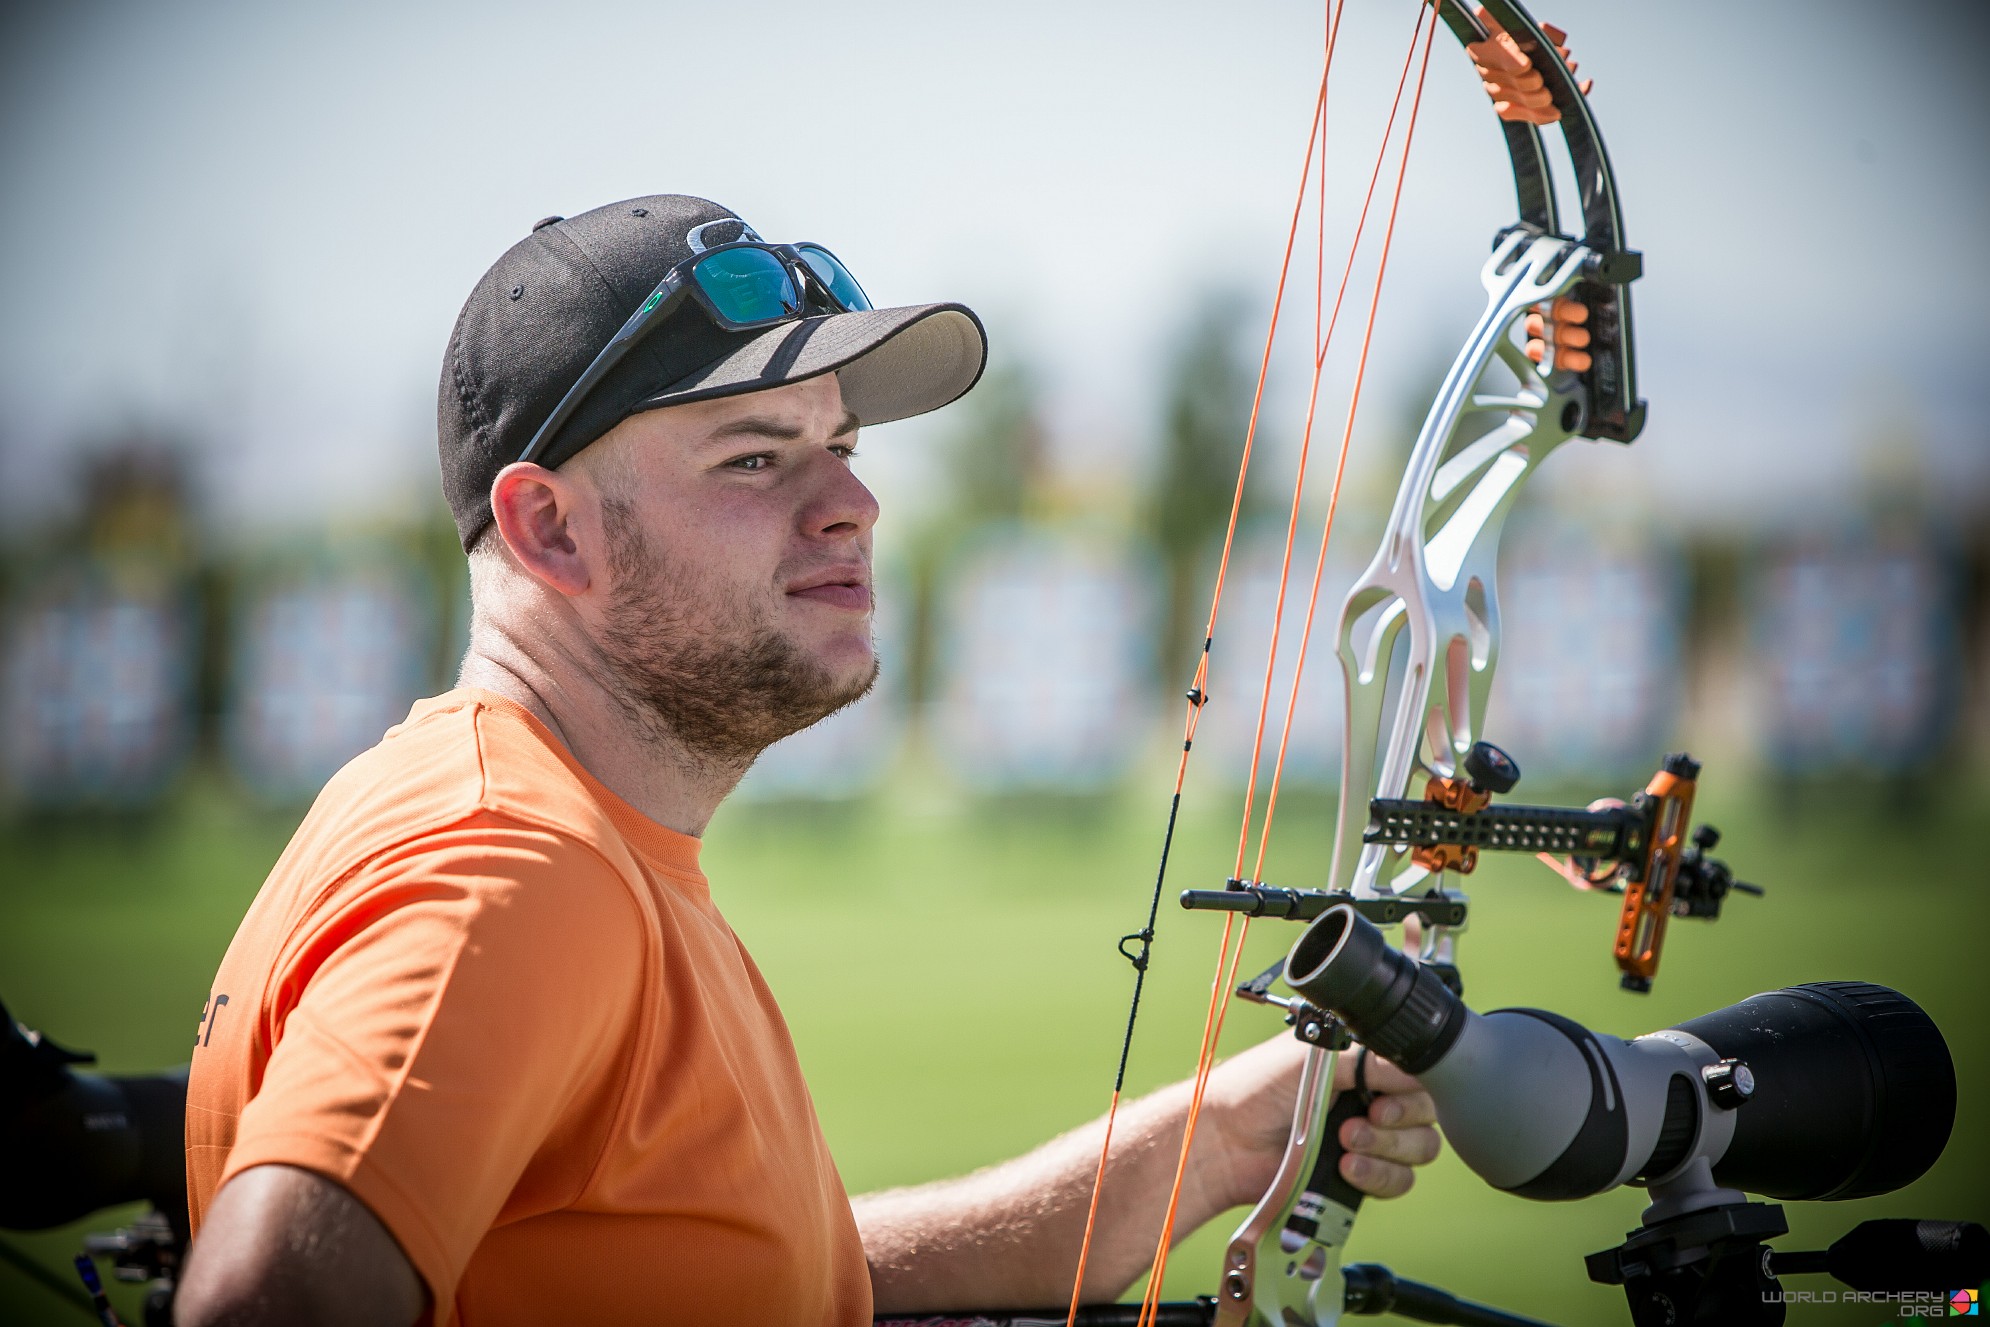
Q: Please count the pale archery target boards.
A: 7